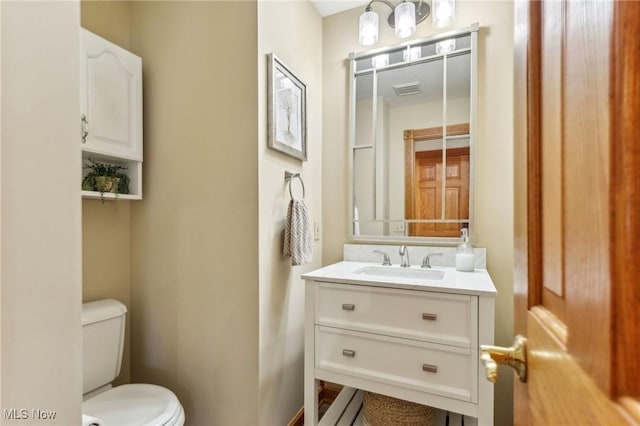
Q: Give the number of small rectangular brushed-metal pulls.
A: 4